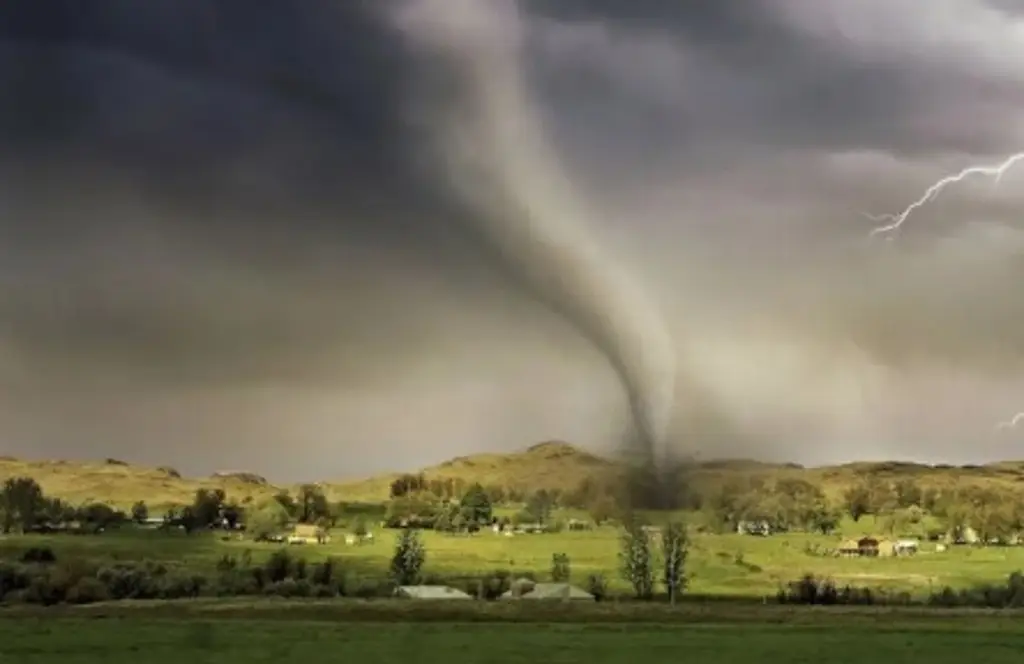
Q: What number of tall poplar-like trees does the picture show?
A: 3